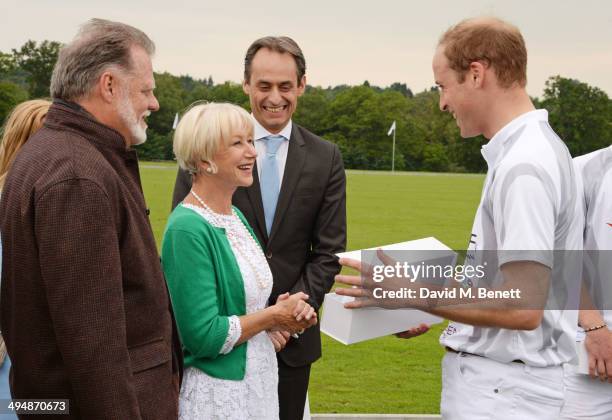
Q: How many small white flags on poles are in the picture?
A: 2